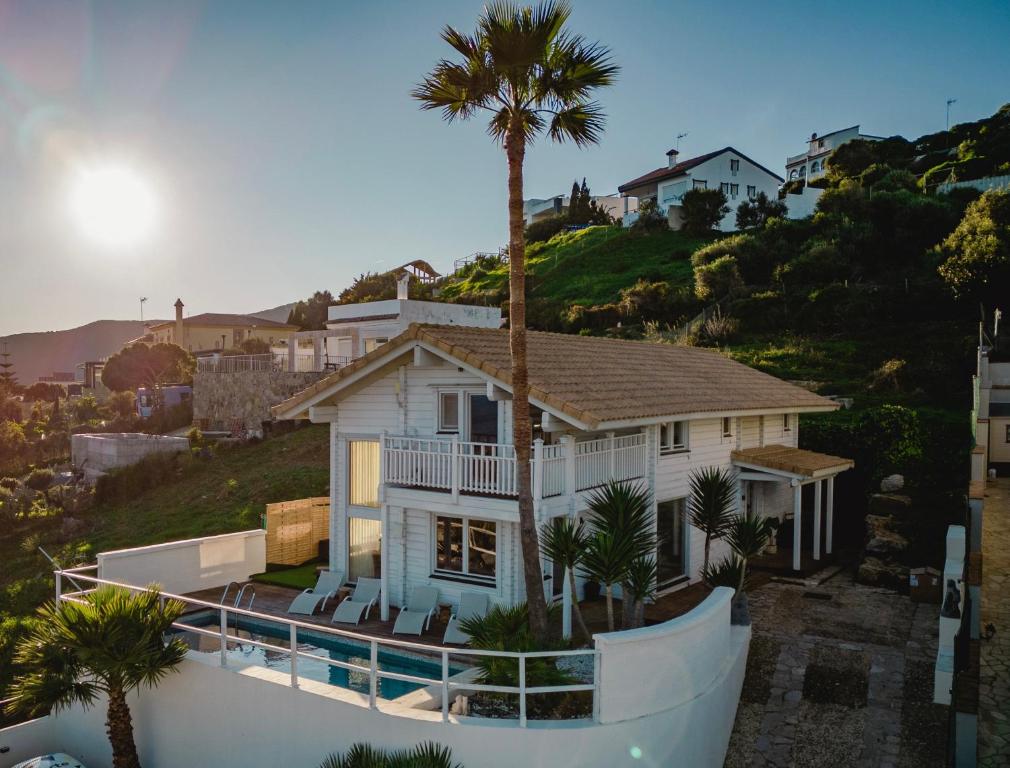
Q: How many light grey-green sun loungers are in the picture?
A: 4